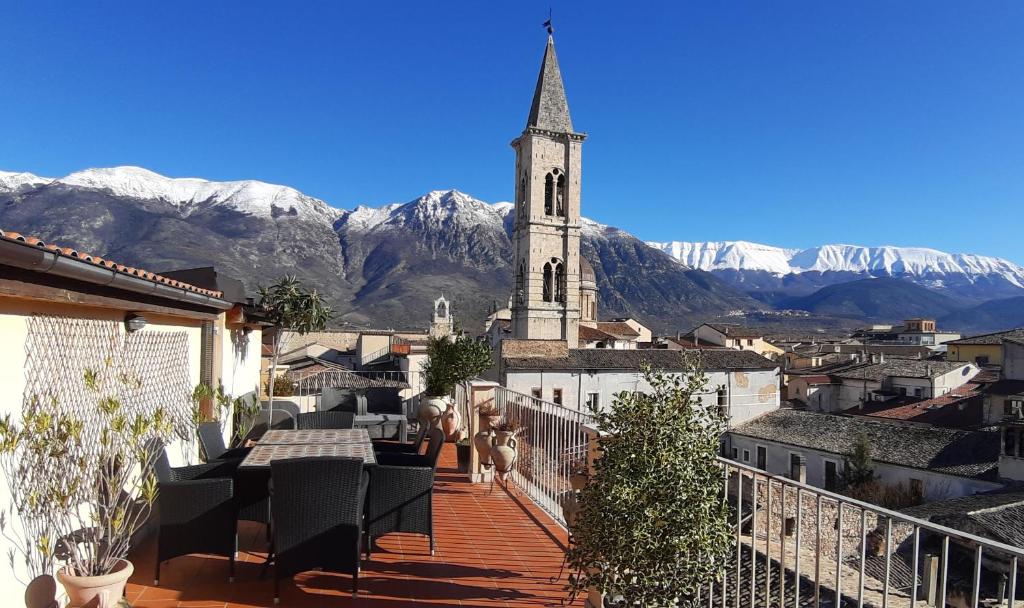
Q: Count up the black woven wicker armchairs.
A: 6